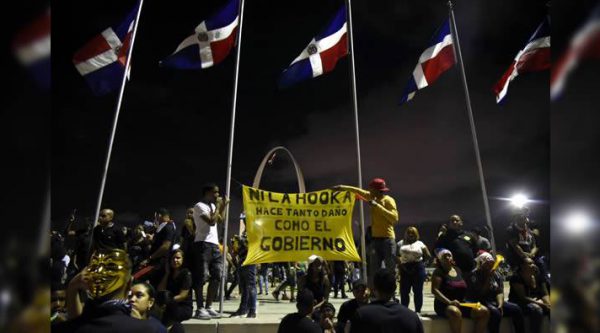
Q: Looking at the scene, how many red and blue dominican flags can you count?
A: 5